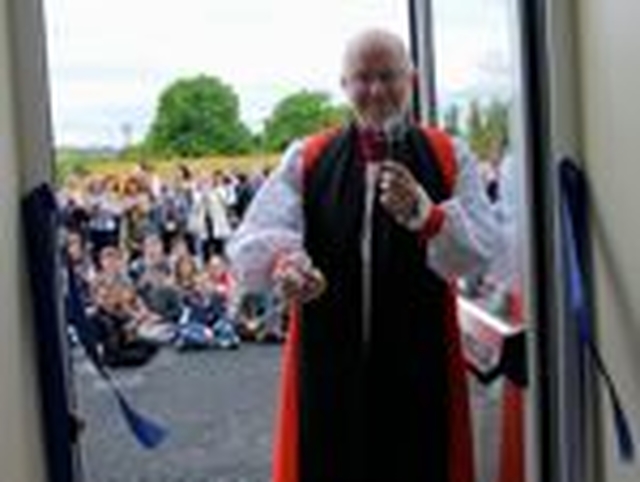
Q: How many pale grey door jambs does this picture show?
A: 2